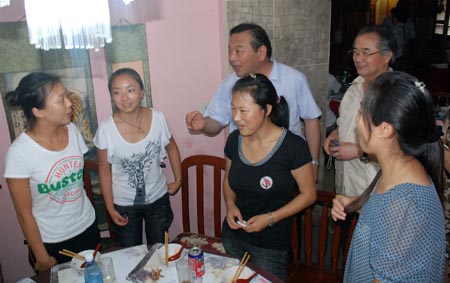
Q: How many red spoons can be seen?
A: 3